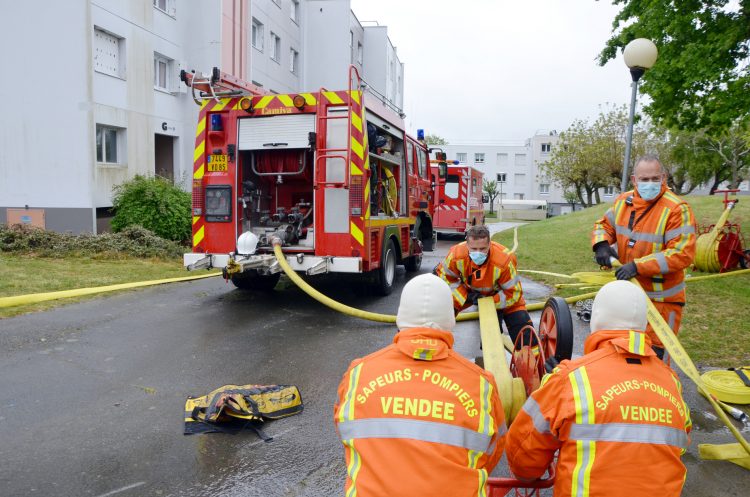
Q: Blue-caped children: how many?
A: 0